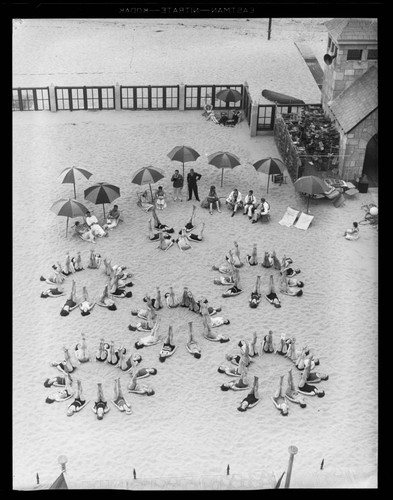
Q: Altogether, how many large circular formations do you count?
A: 5